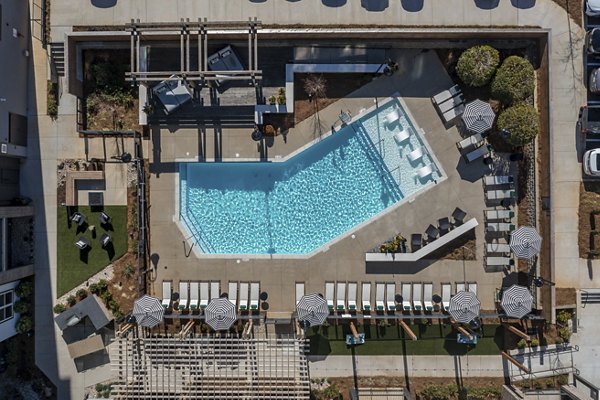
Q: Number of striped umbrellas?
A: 7